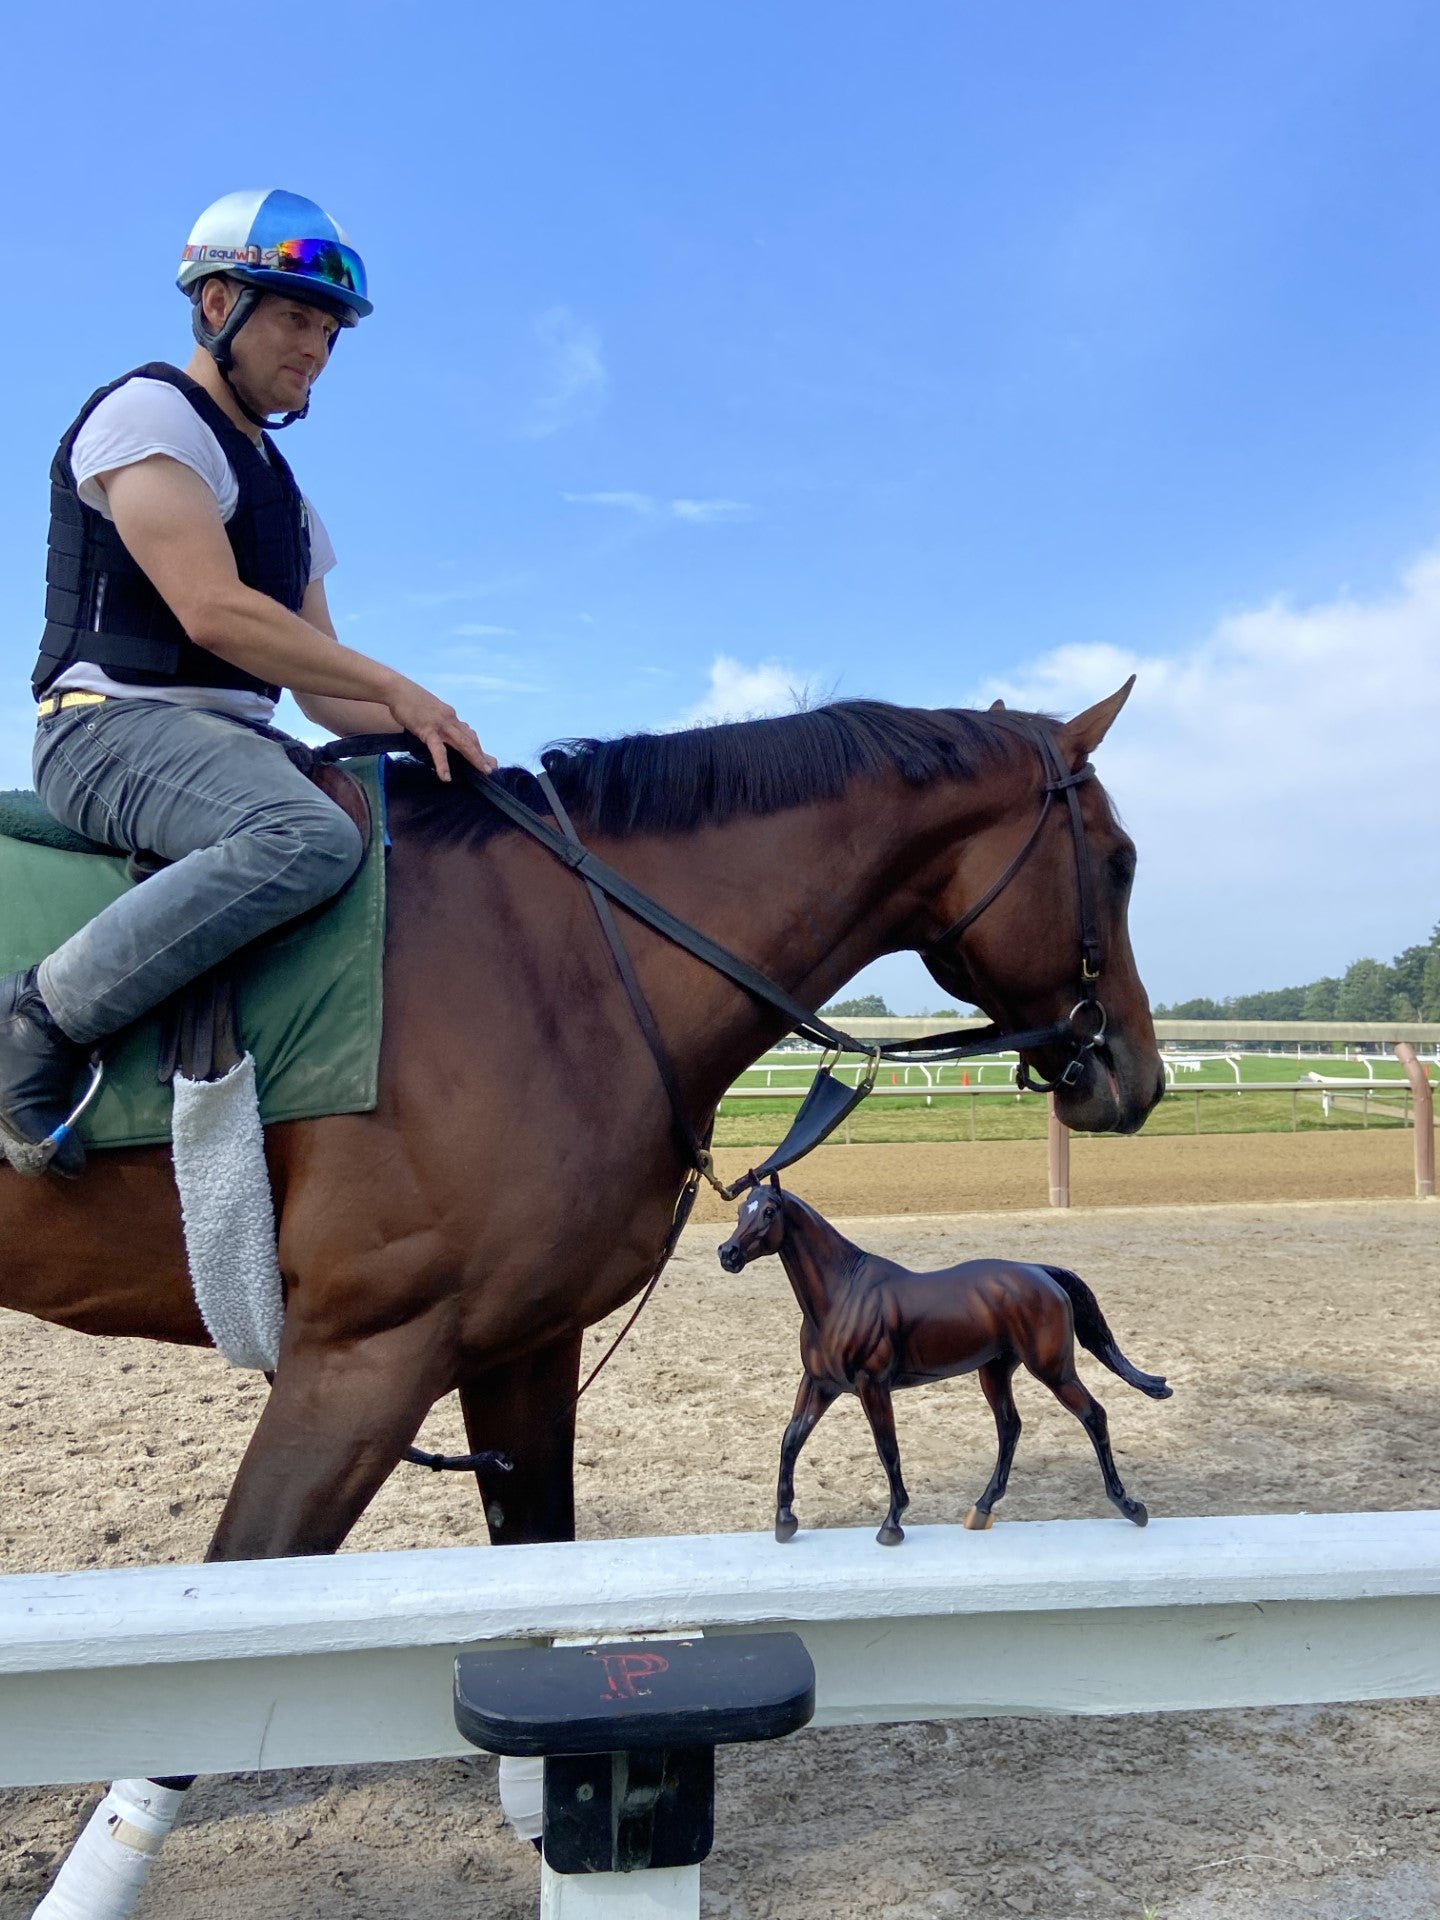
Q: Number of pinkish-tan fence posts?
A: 2